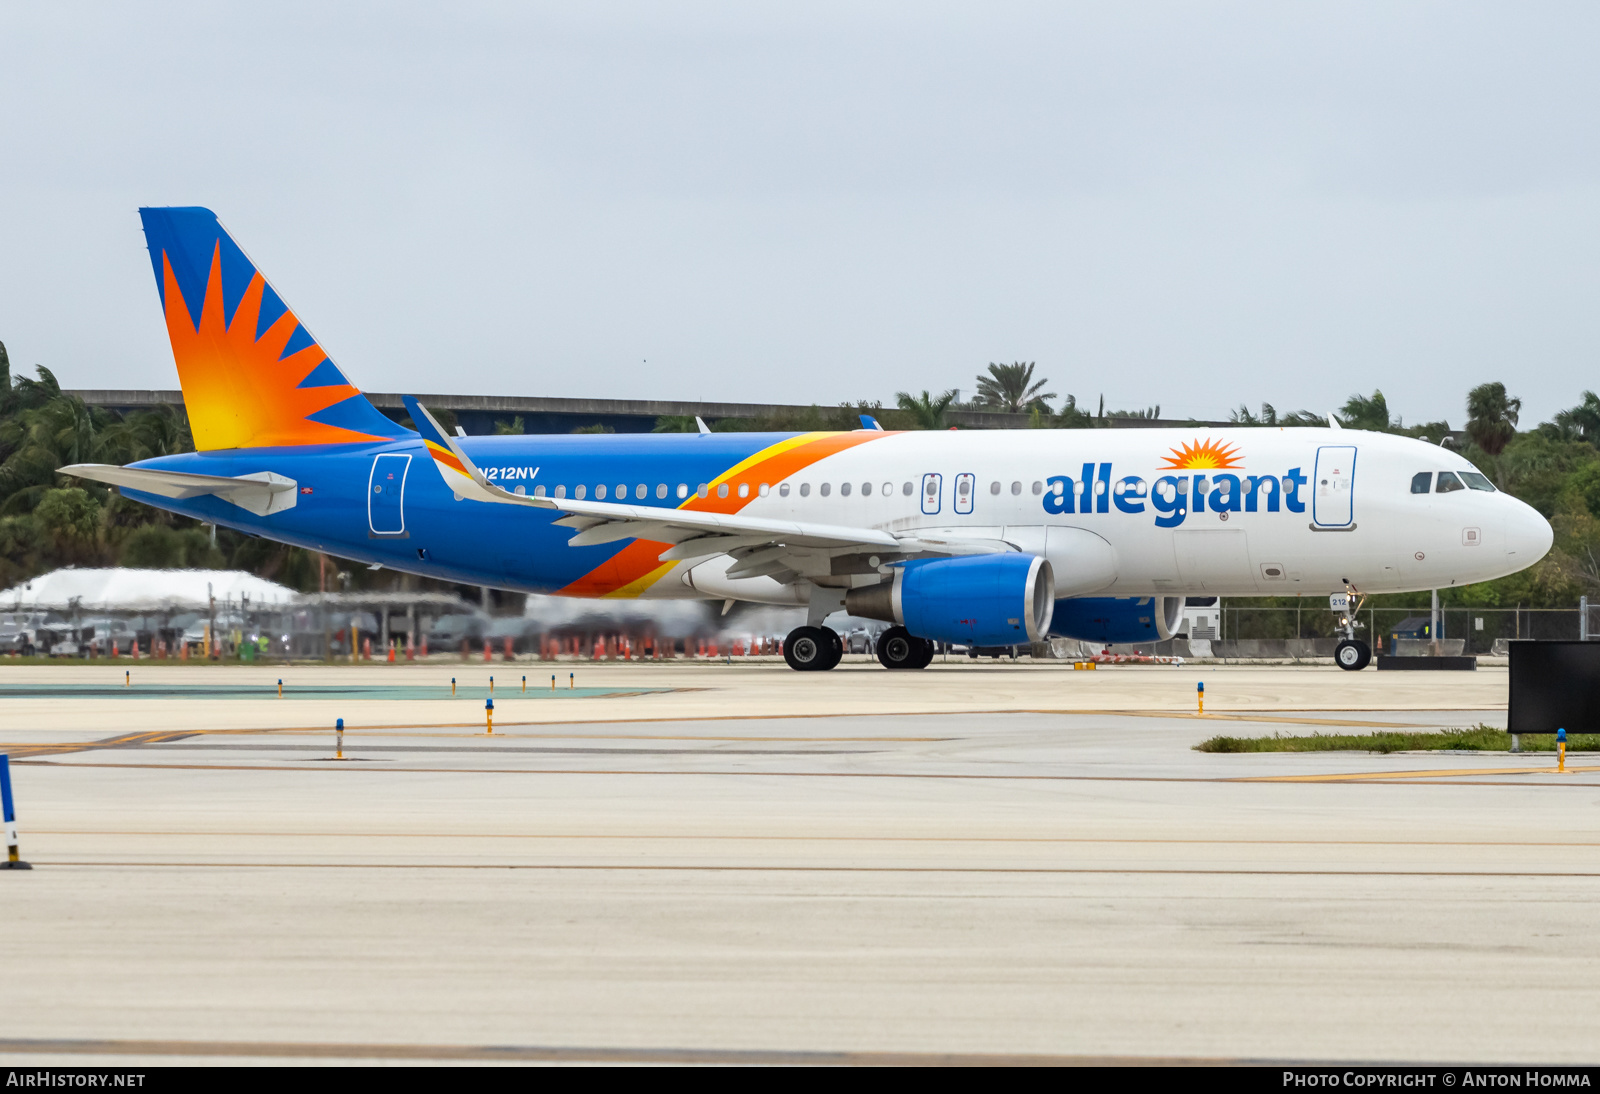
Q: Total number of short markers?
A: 11